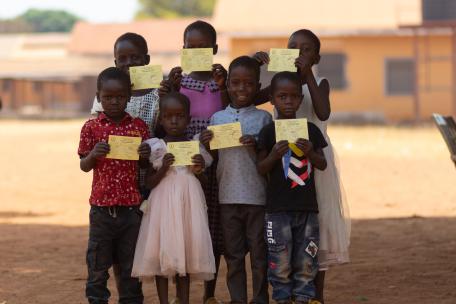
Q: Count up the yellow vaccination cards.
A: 7